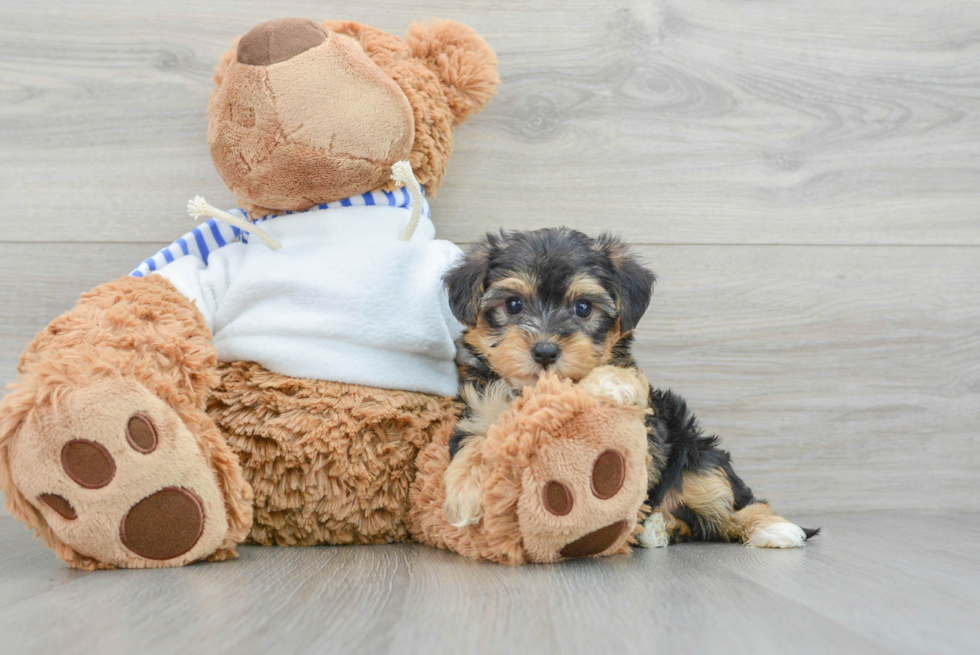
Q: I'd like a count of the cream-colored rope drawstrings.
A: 2